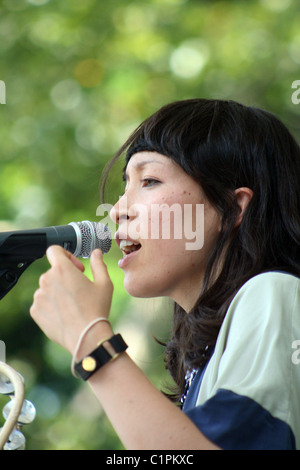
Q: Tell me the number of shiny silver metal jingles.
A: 3